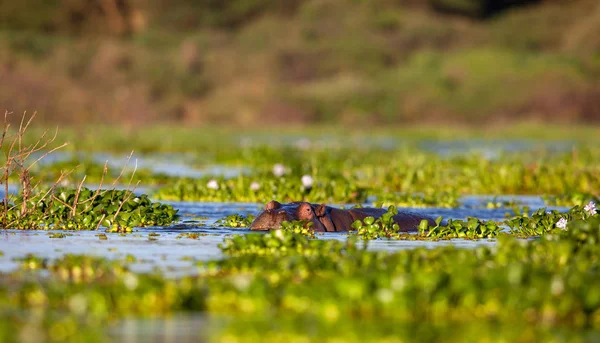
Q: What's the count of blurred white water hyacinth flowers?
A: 4